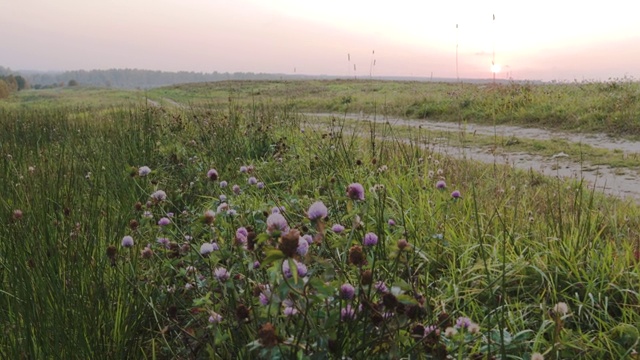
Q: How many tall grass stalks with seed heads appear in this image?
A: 6